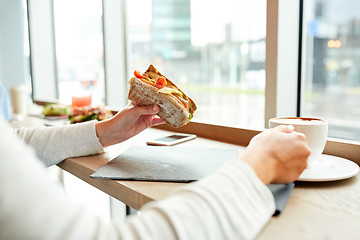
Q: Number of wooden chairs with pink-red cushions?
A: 0